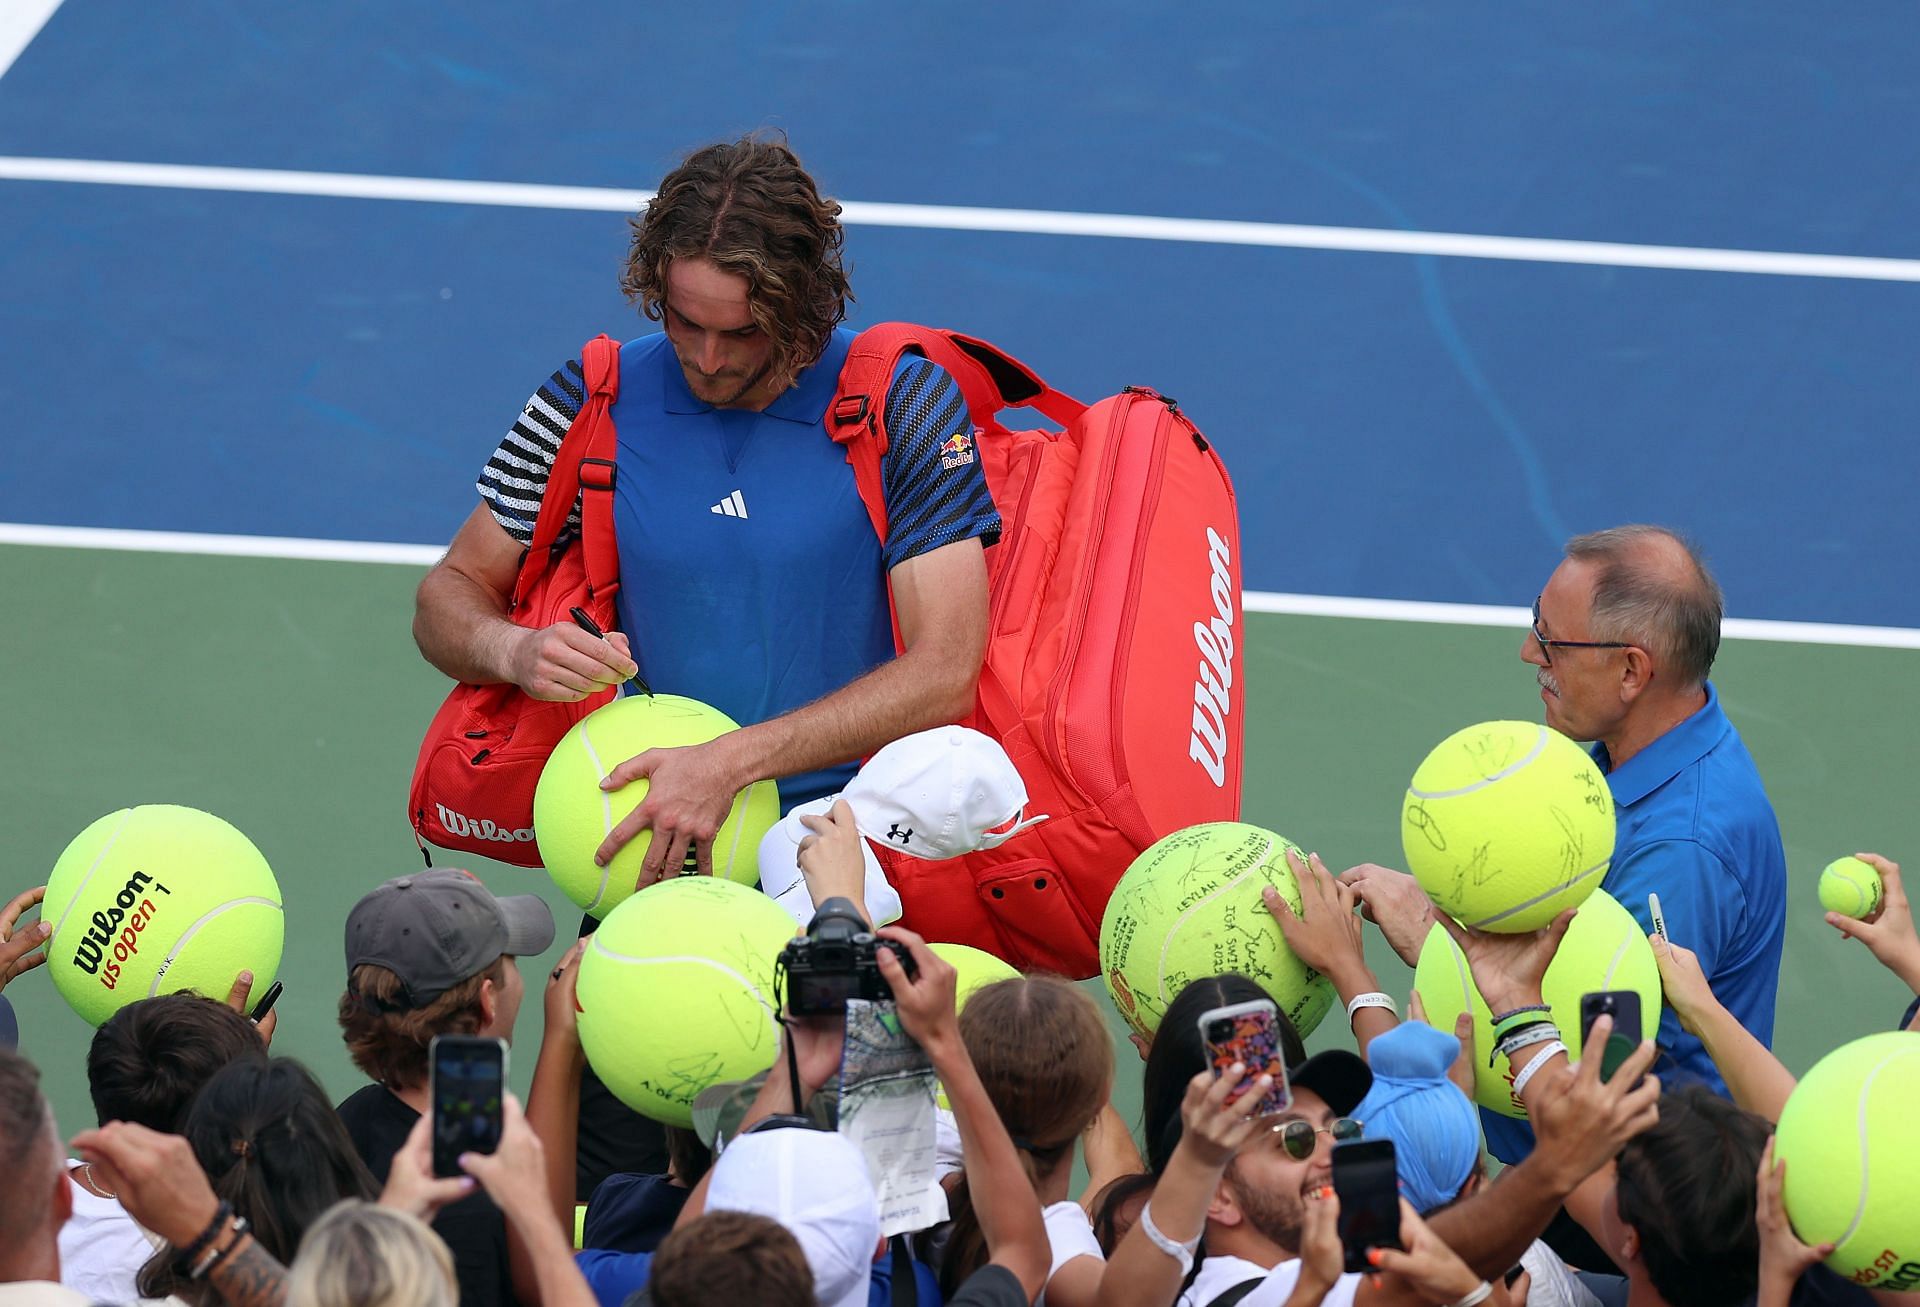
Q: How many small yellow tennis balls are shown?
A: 1